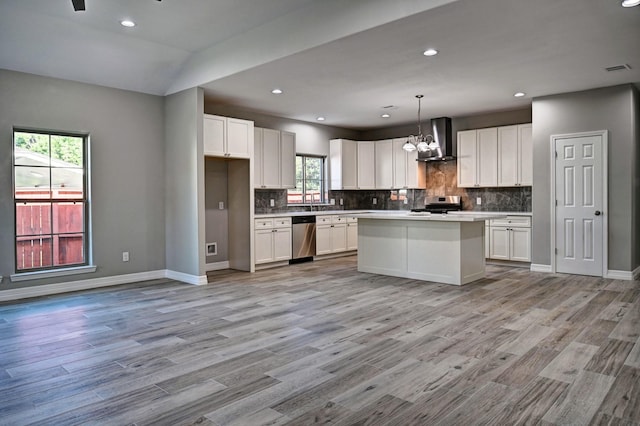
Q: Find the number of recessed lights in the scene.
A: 7